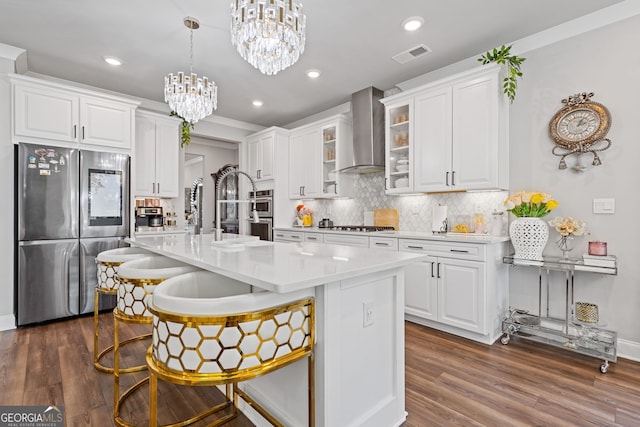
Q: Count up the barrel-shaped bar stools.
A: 3